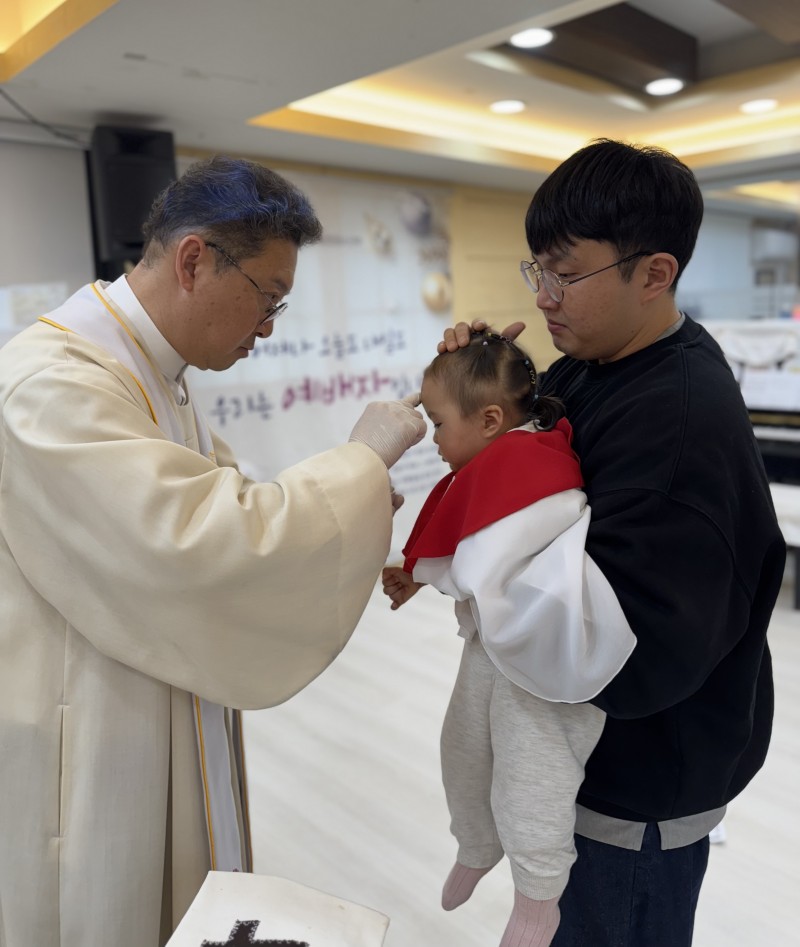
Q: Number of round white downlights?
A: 4